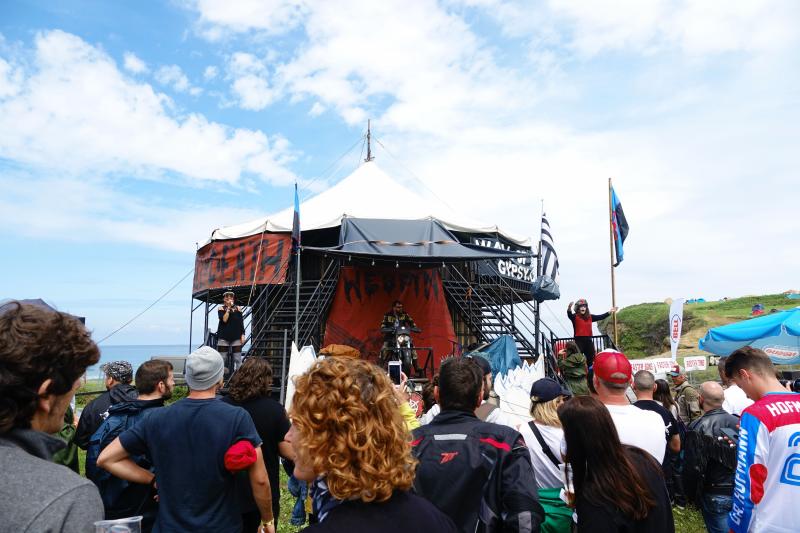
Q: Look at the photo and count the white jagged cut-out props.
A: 2